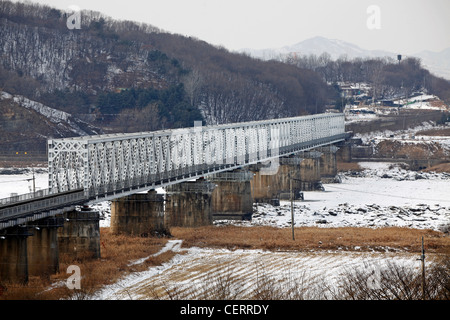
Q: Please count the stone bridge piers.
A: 11